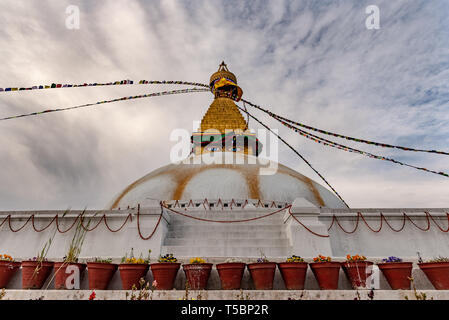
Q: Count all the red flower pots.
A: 14